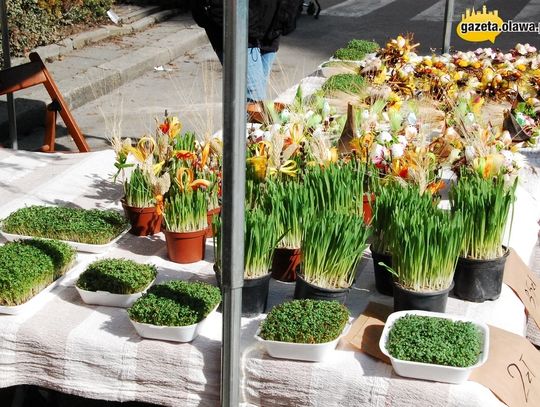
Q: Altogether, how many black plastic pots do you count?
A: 5